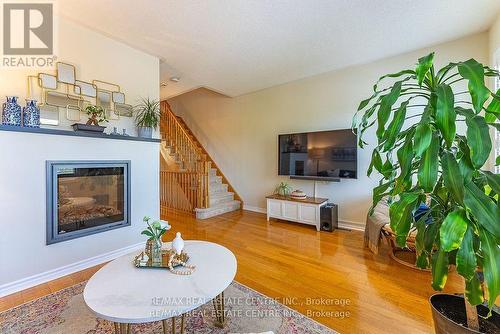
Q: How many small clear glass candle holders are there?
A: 2